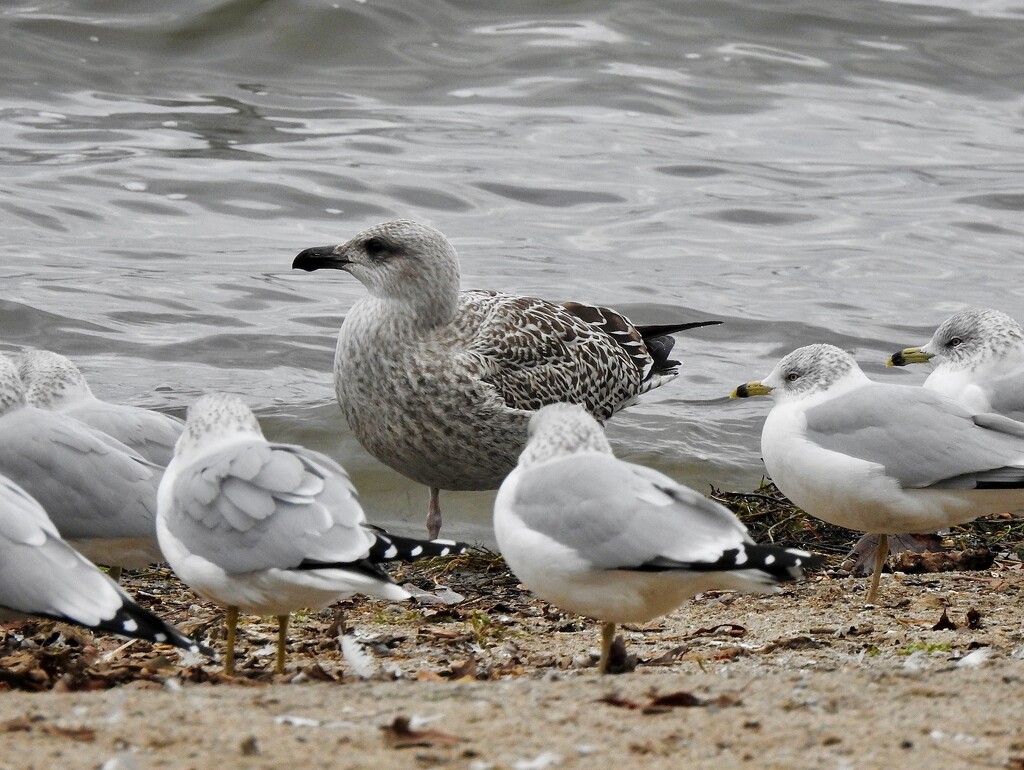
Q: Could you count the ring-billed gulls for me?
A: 7